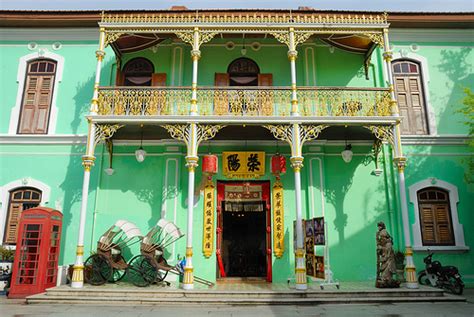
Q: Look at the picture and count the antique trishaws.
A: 2